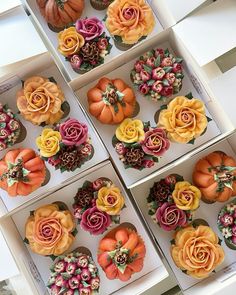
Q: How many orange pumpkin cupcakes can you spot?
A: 5